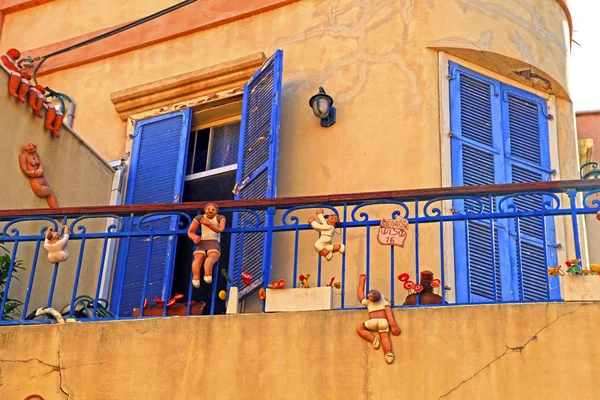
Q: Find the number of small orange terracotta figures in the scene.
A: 8